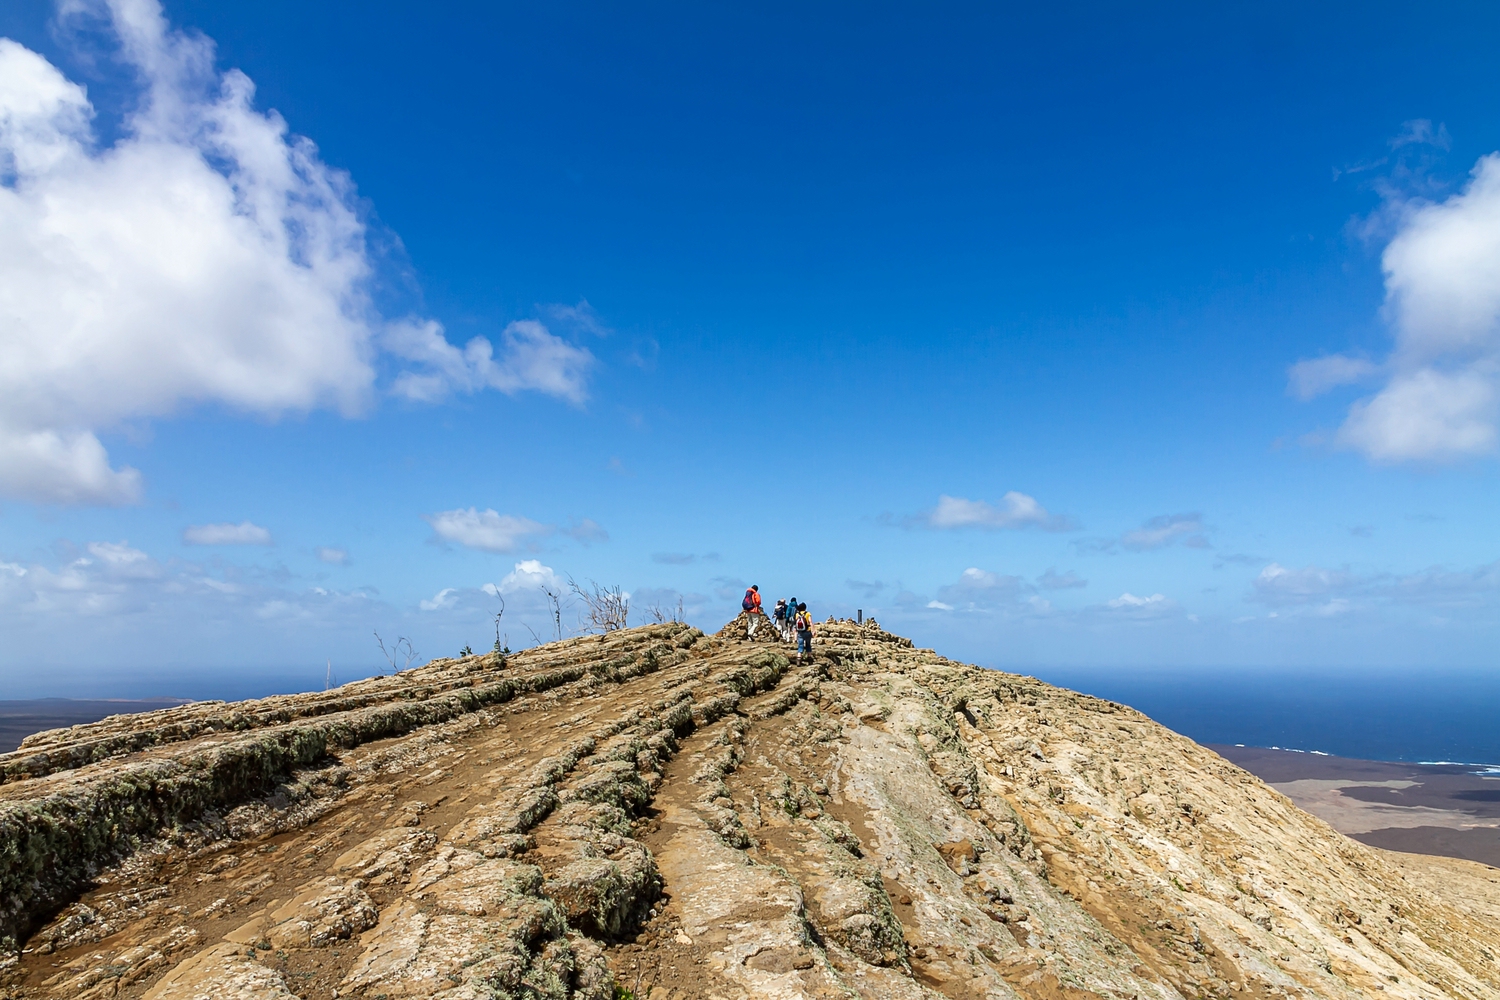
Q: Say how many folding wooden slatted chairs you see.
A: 0